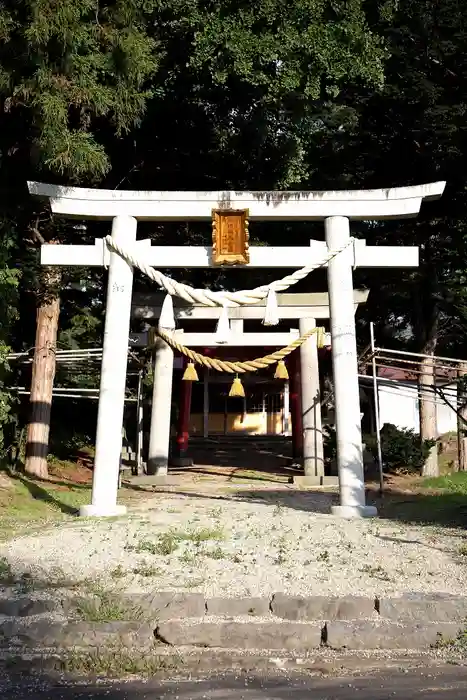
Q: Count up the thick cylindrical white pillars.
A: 4